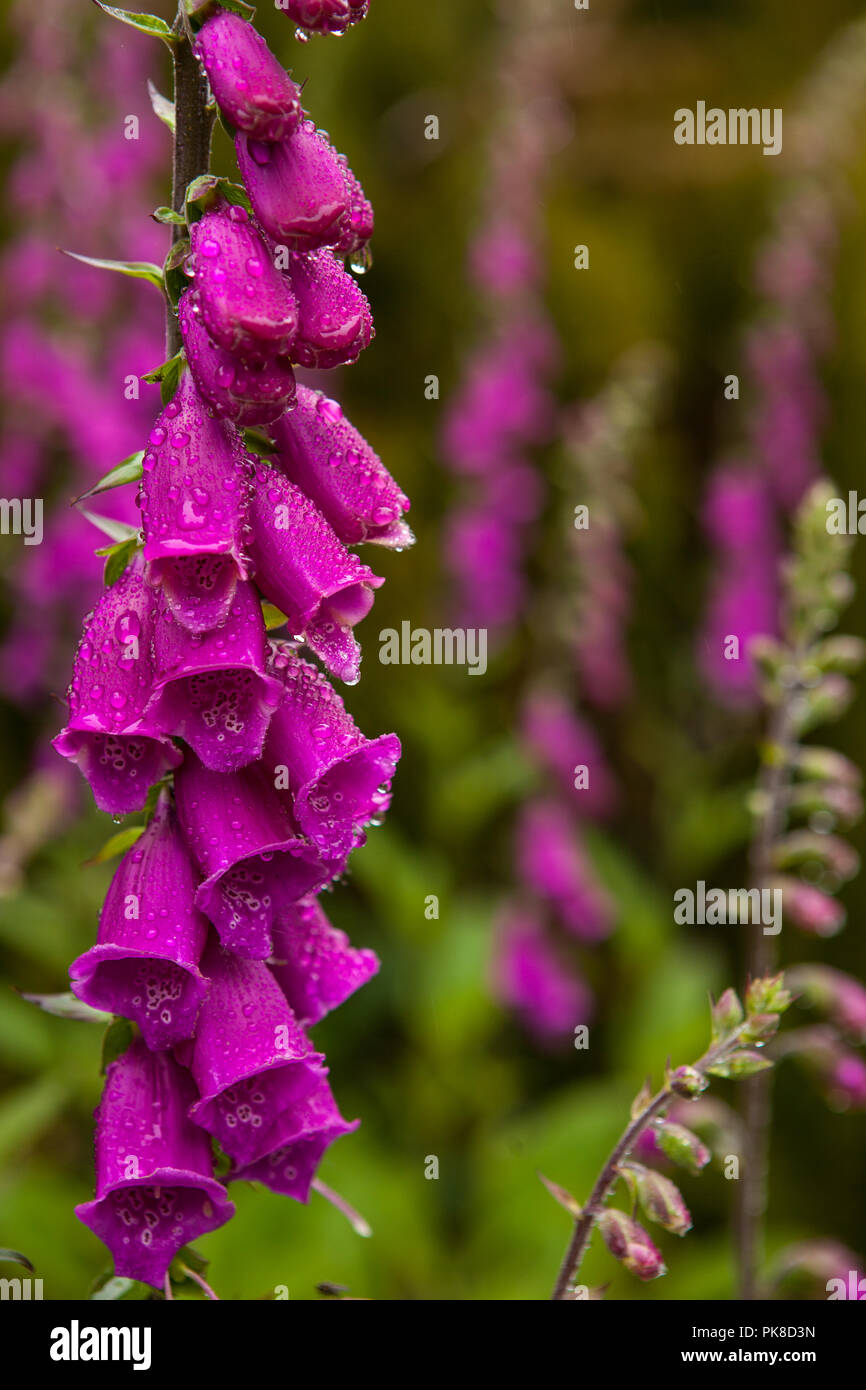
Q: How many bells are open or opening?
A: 12